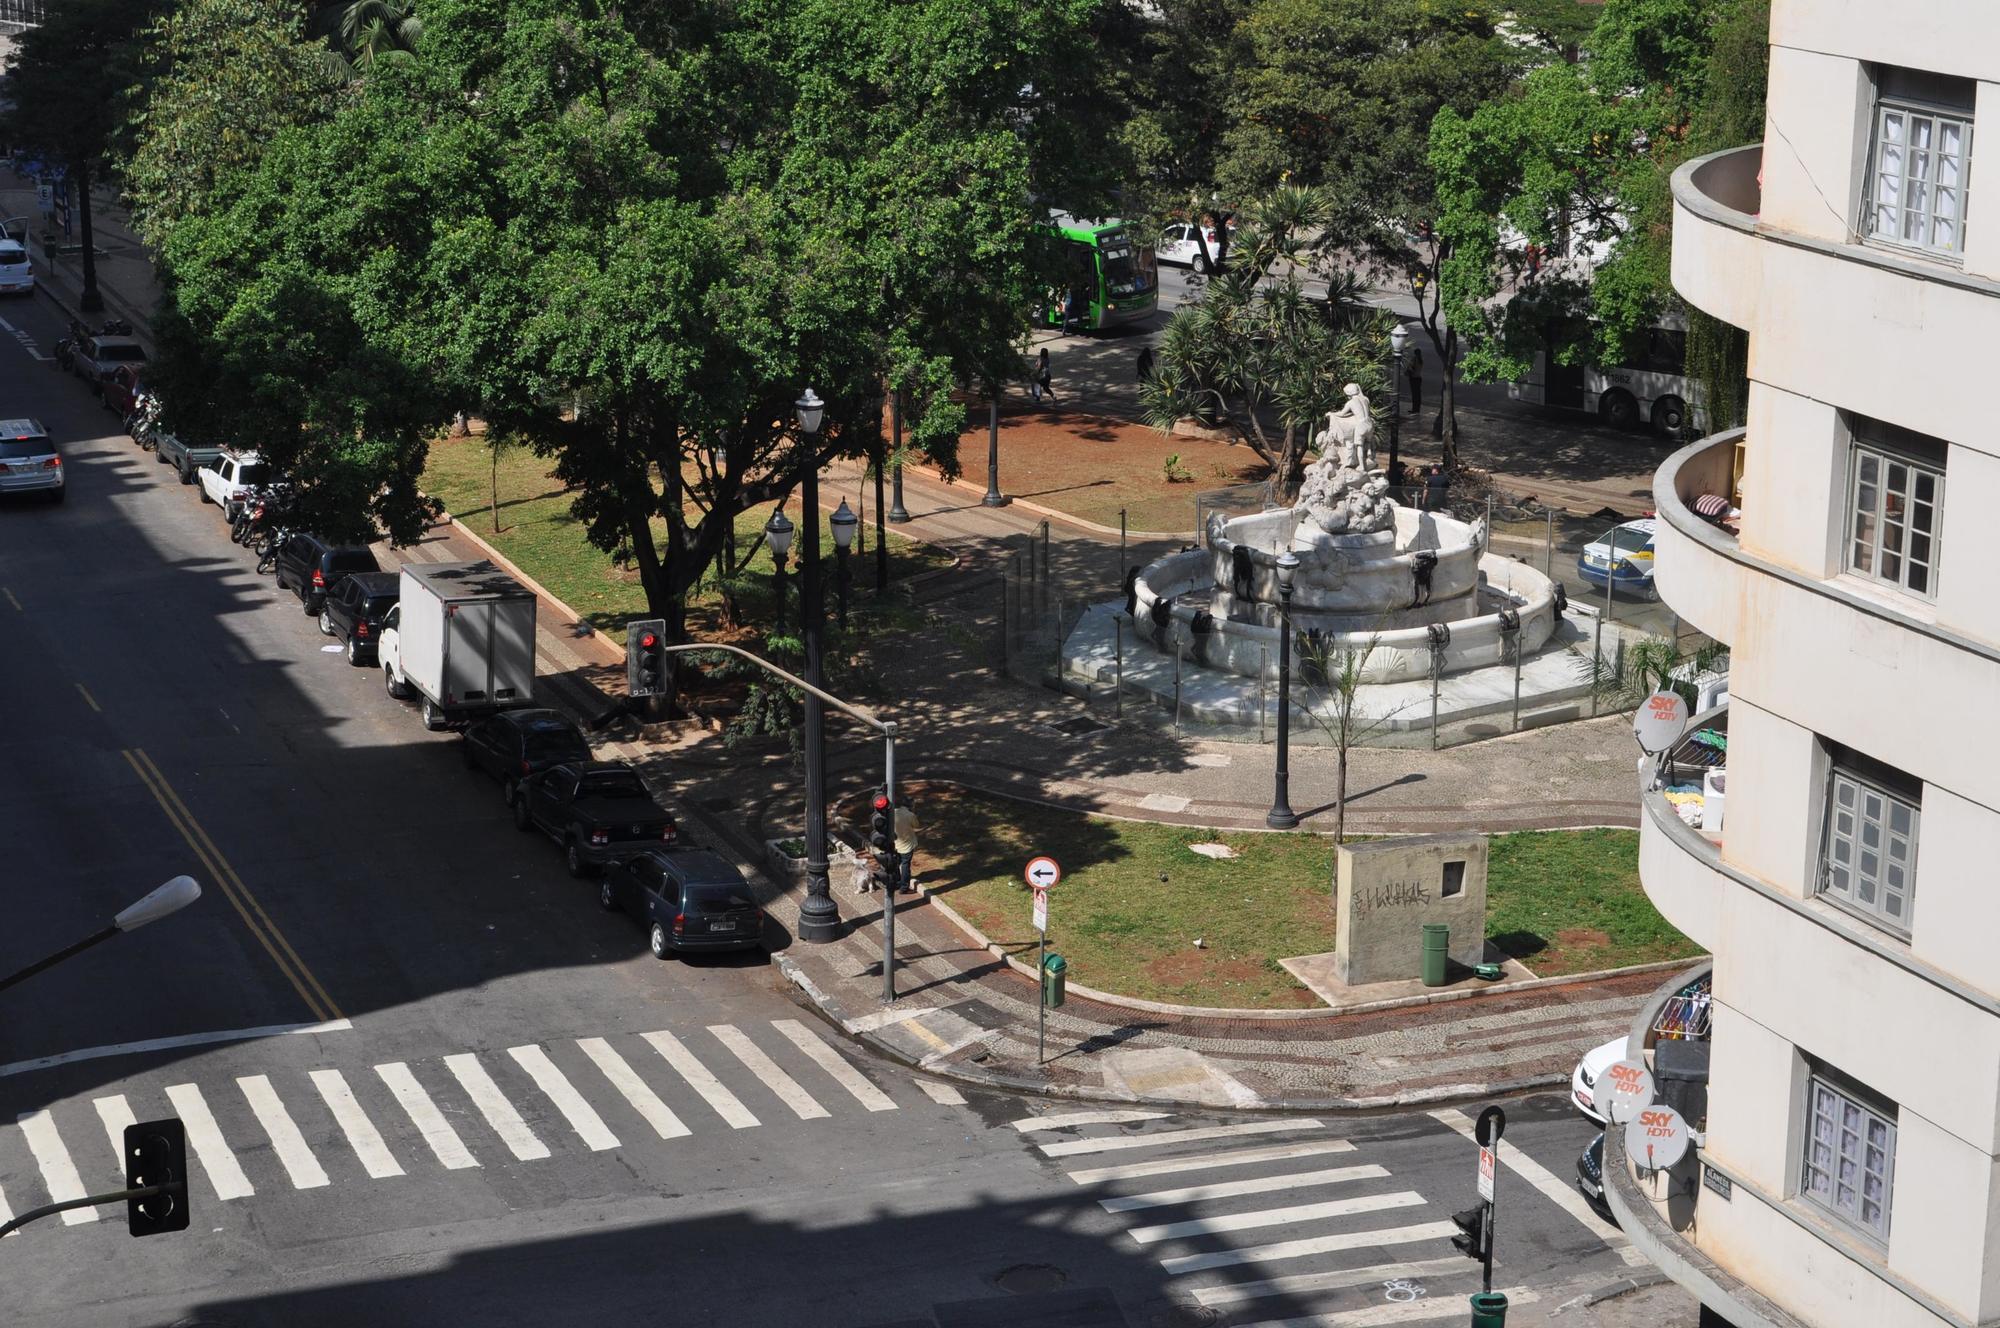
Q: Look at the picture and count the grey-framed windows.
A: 4